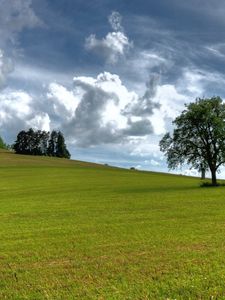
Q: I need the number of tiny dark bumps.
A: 2